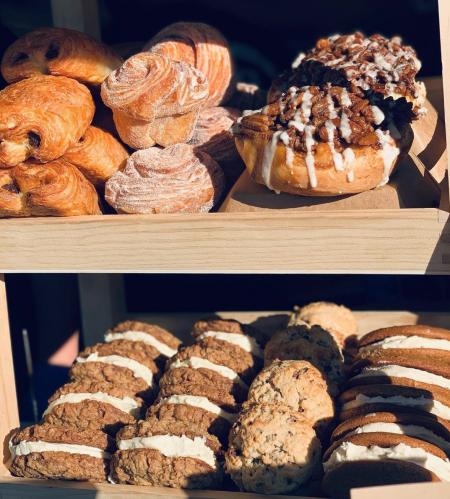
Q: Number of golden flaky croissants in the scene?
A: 4